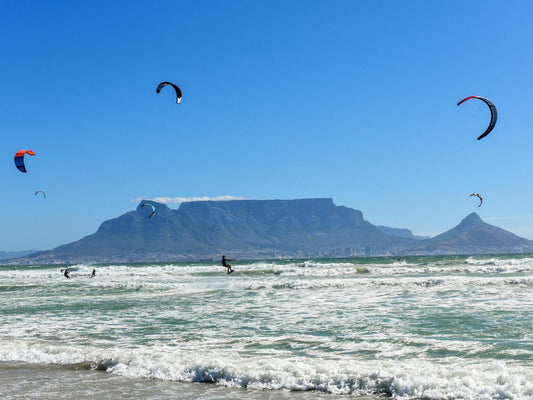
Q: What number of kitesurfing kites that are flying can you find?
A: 6